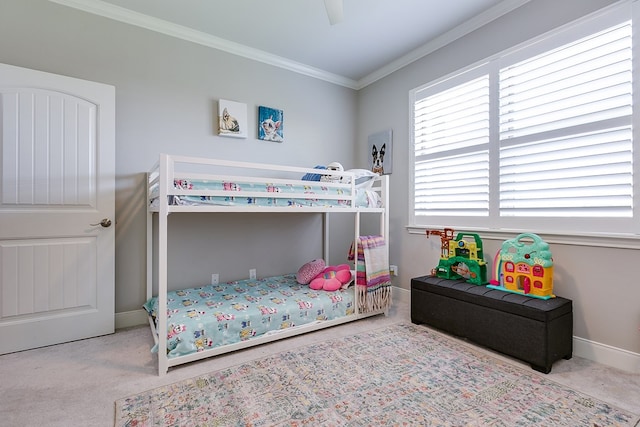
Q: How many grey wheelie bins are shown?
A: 0